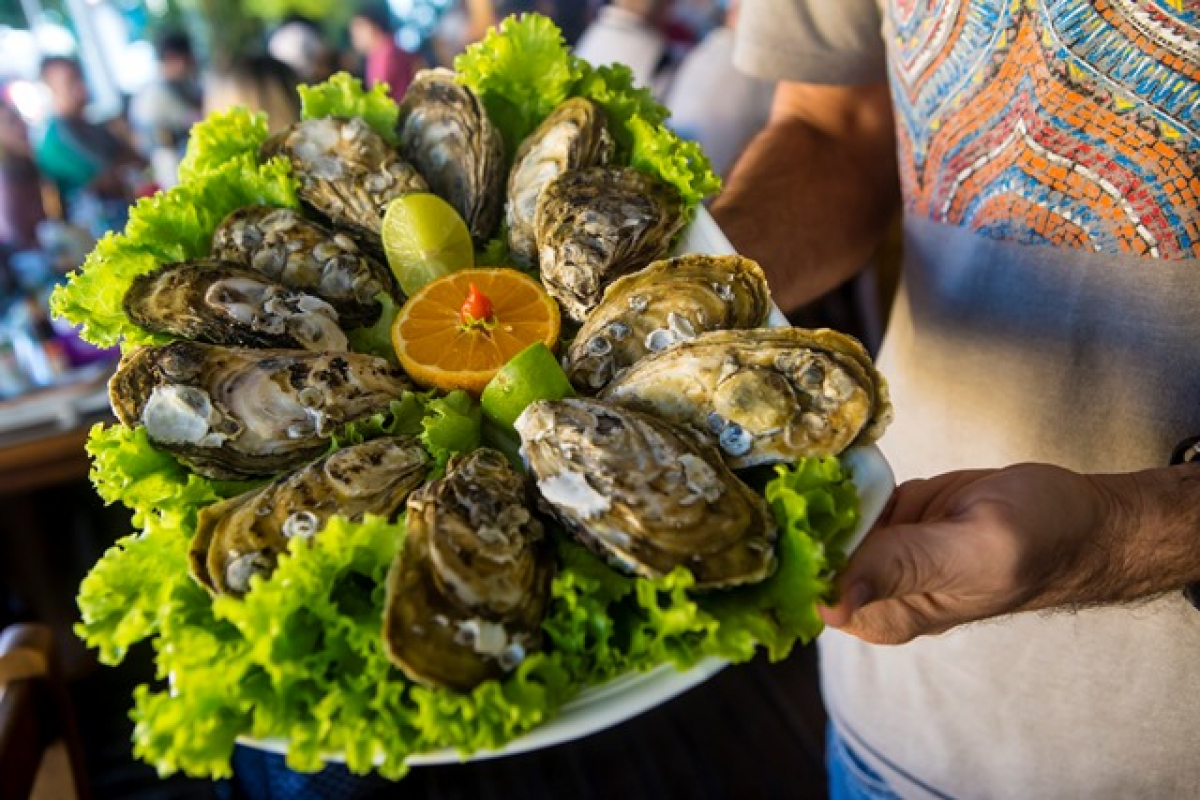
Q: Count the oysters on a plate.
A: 12